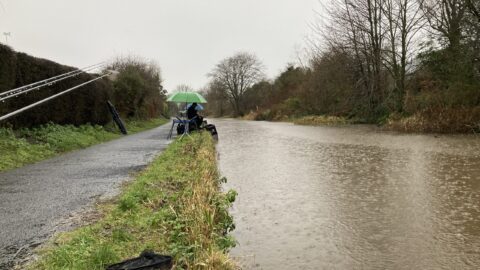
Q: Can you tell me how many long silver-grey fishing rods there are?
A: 3